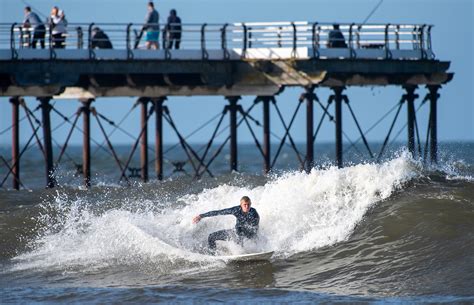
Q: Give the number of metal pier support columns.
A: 11